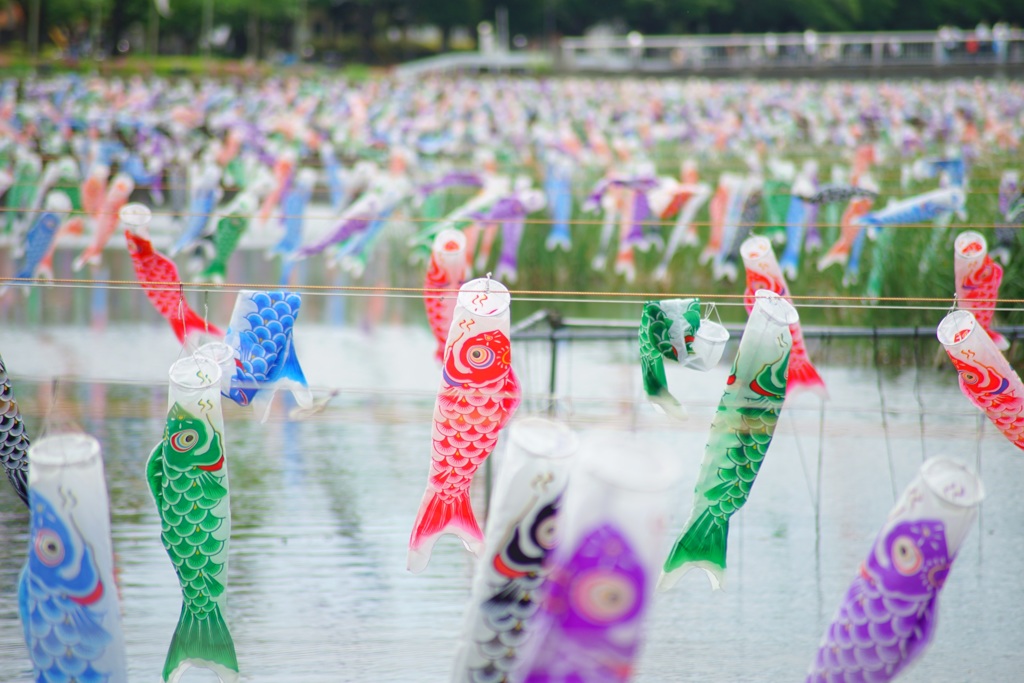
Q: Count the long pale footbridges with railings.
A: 1